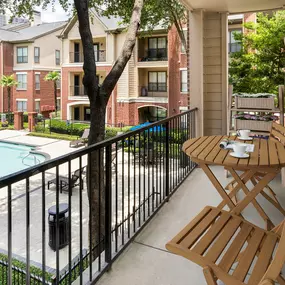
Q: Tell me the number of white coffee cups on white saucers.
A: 2